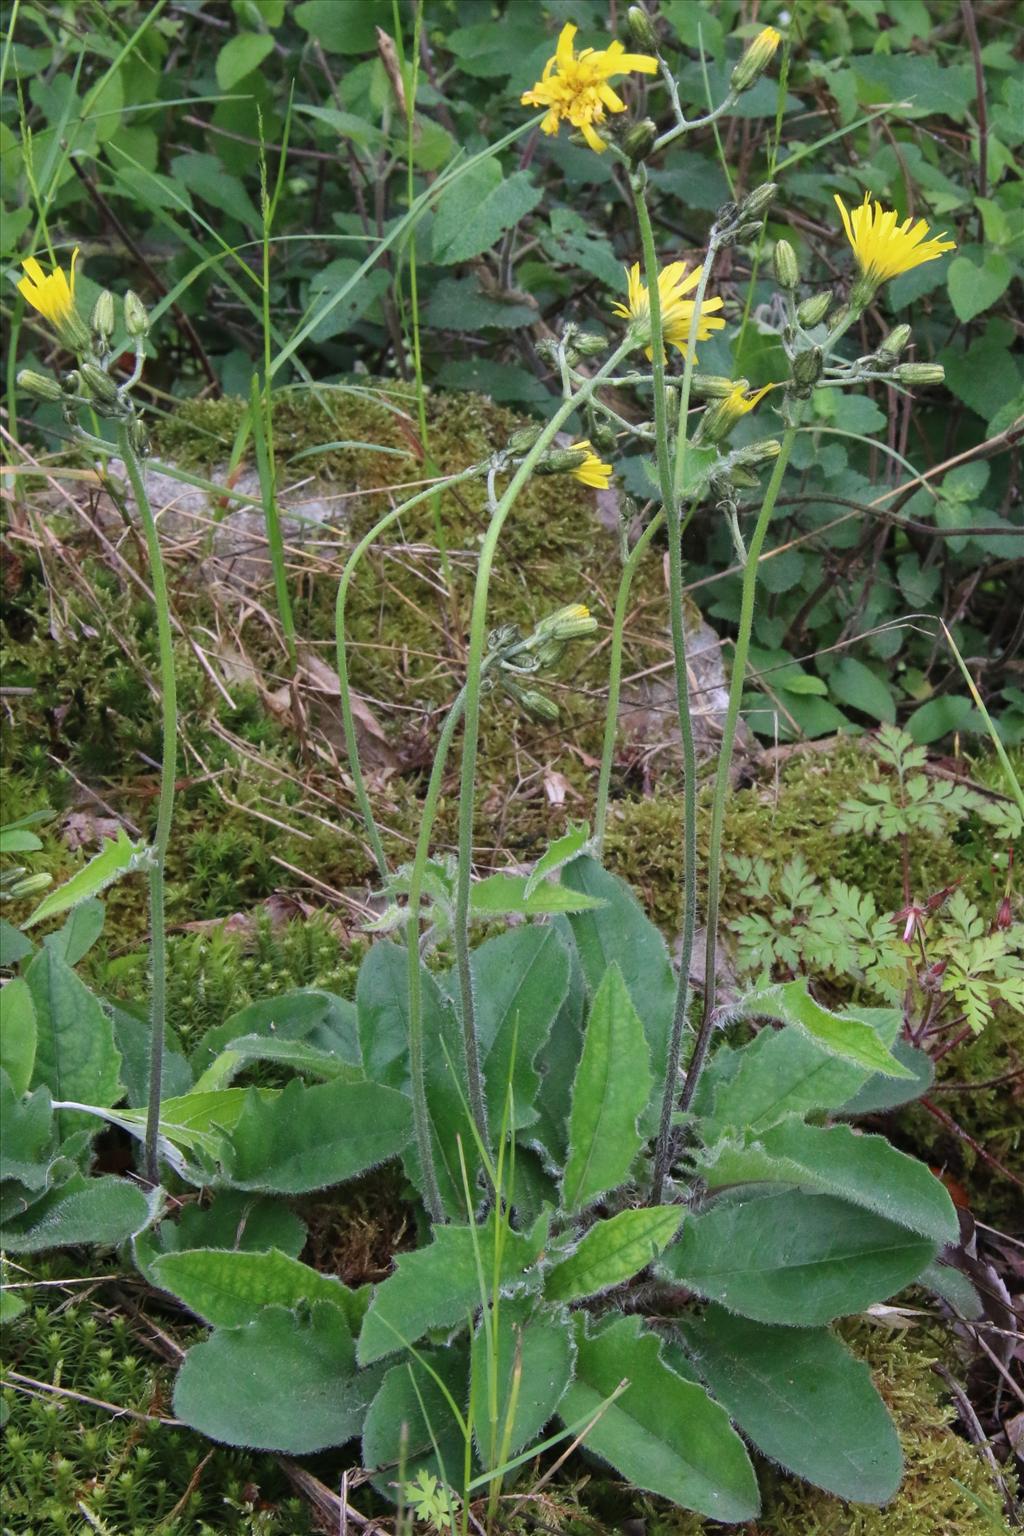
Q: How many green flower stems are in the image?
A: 7